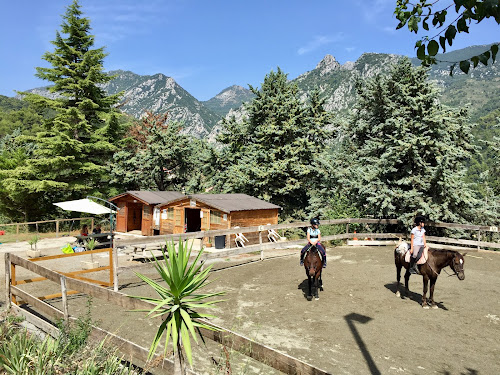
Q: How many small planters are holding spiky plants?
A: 2